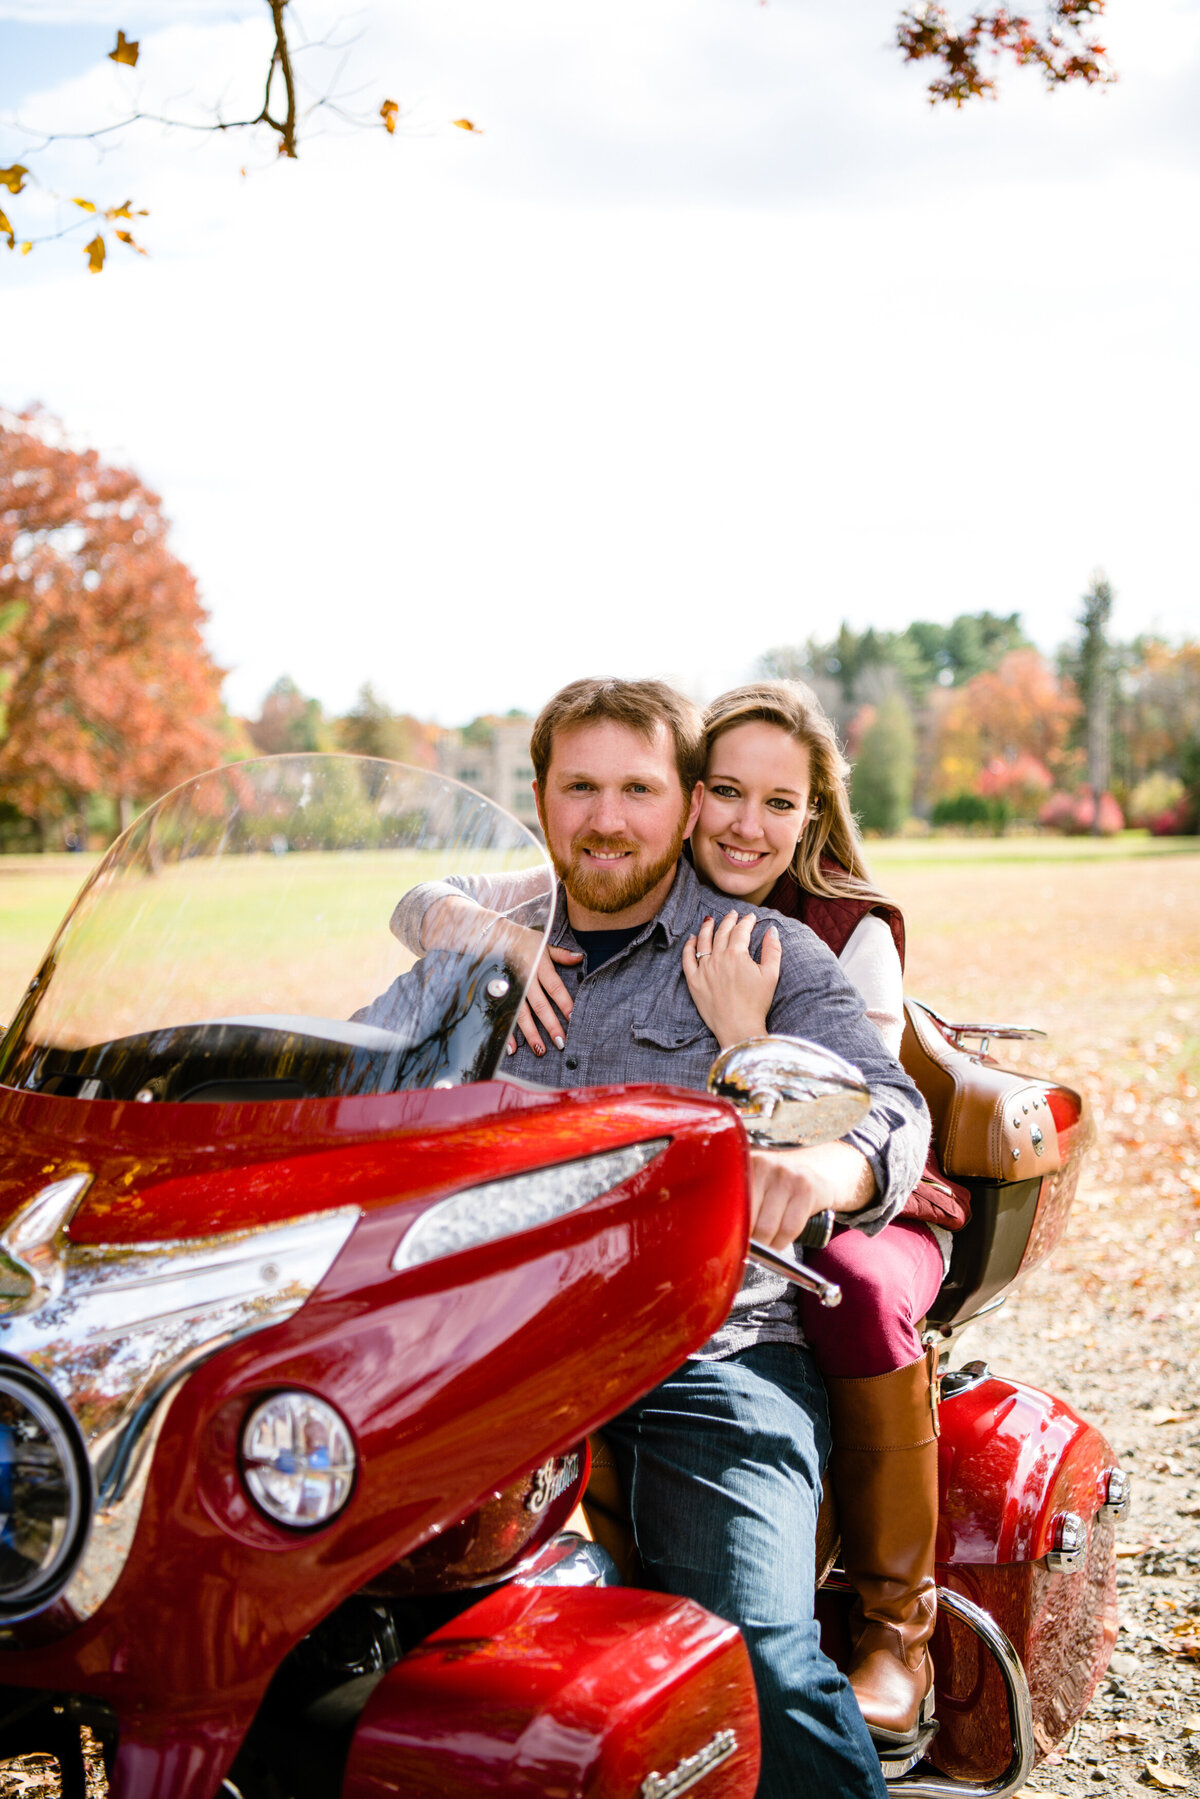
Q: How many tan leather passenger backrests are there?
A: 1